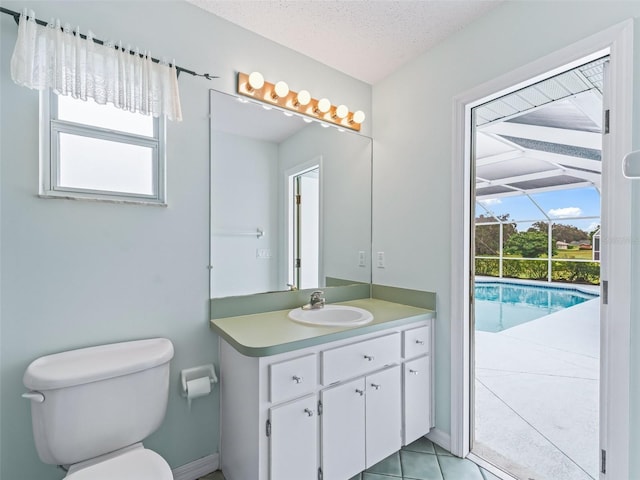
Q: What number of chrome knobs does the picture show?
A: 7